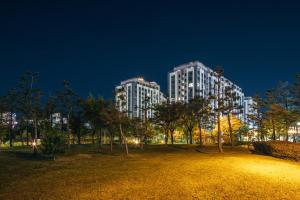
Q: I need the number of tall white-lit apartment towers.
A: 2